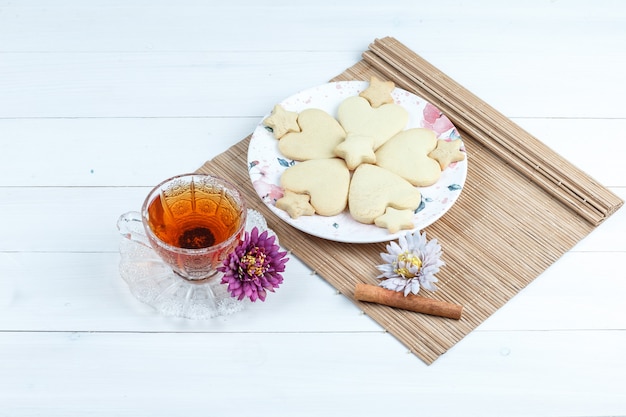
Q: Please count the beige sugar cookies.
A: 11